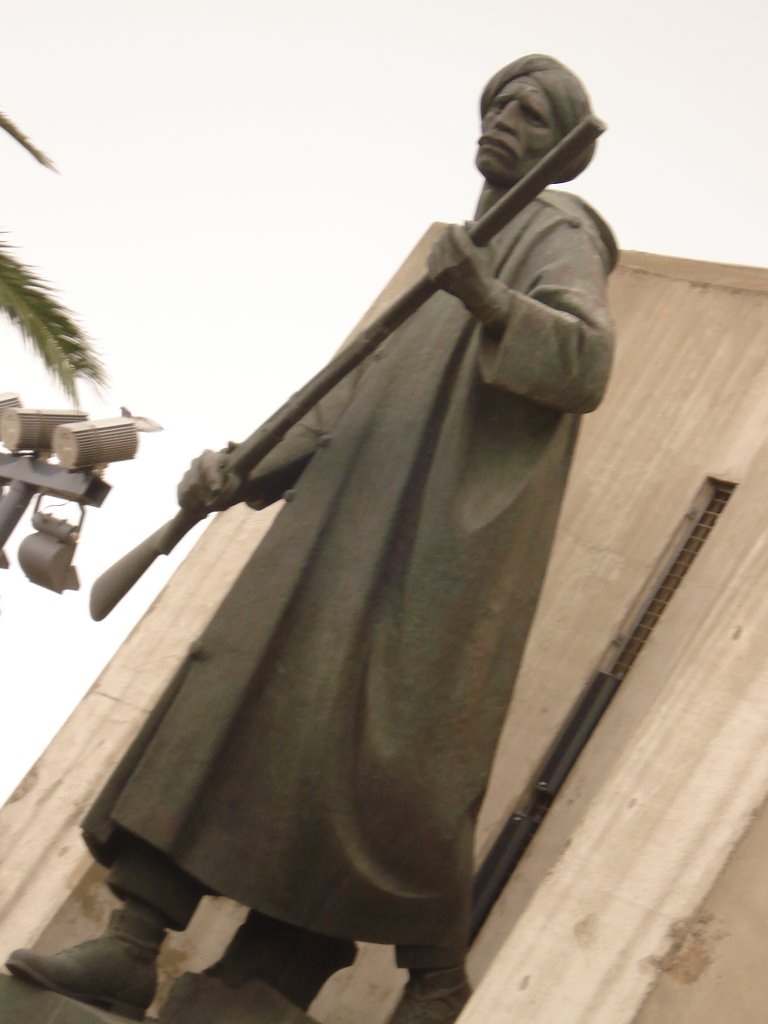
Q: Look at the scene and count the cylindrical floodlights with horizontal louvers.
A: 3